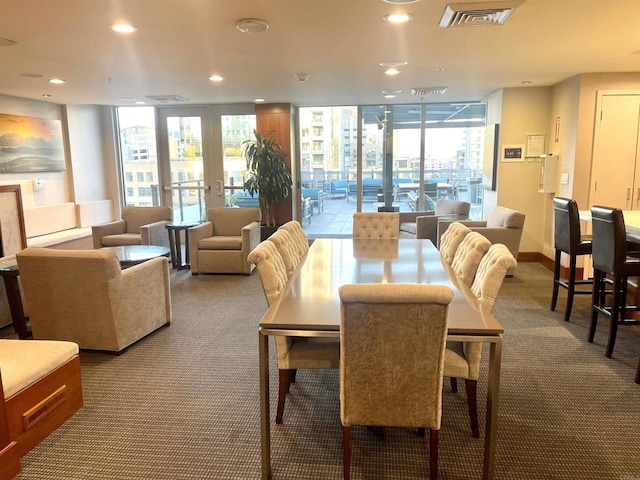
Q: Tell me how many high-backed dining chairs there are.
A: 8